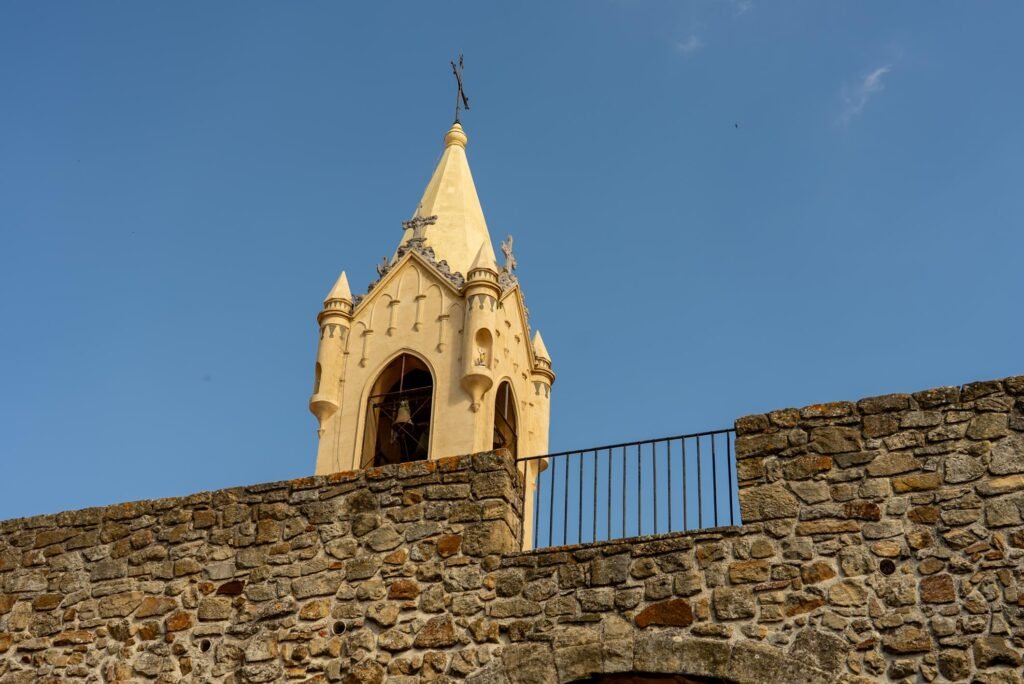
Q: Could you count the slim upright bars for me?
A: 15